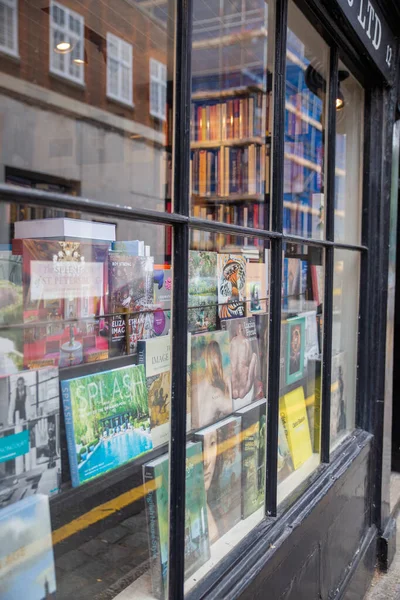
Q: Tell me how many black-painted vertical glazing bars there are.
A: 3